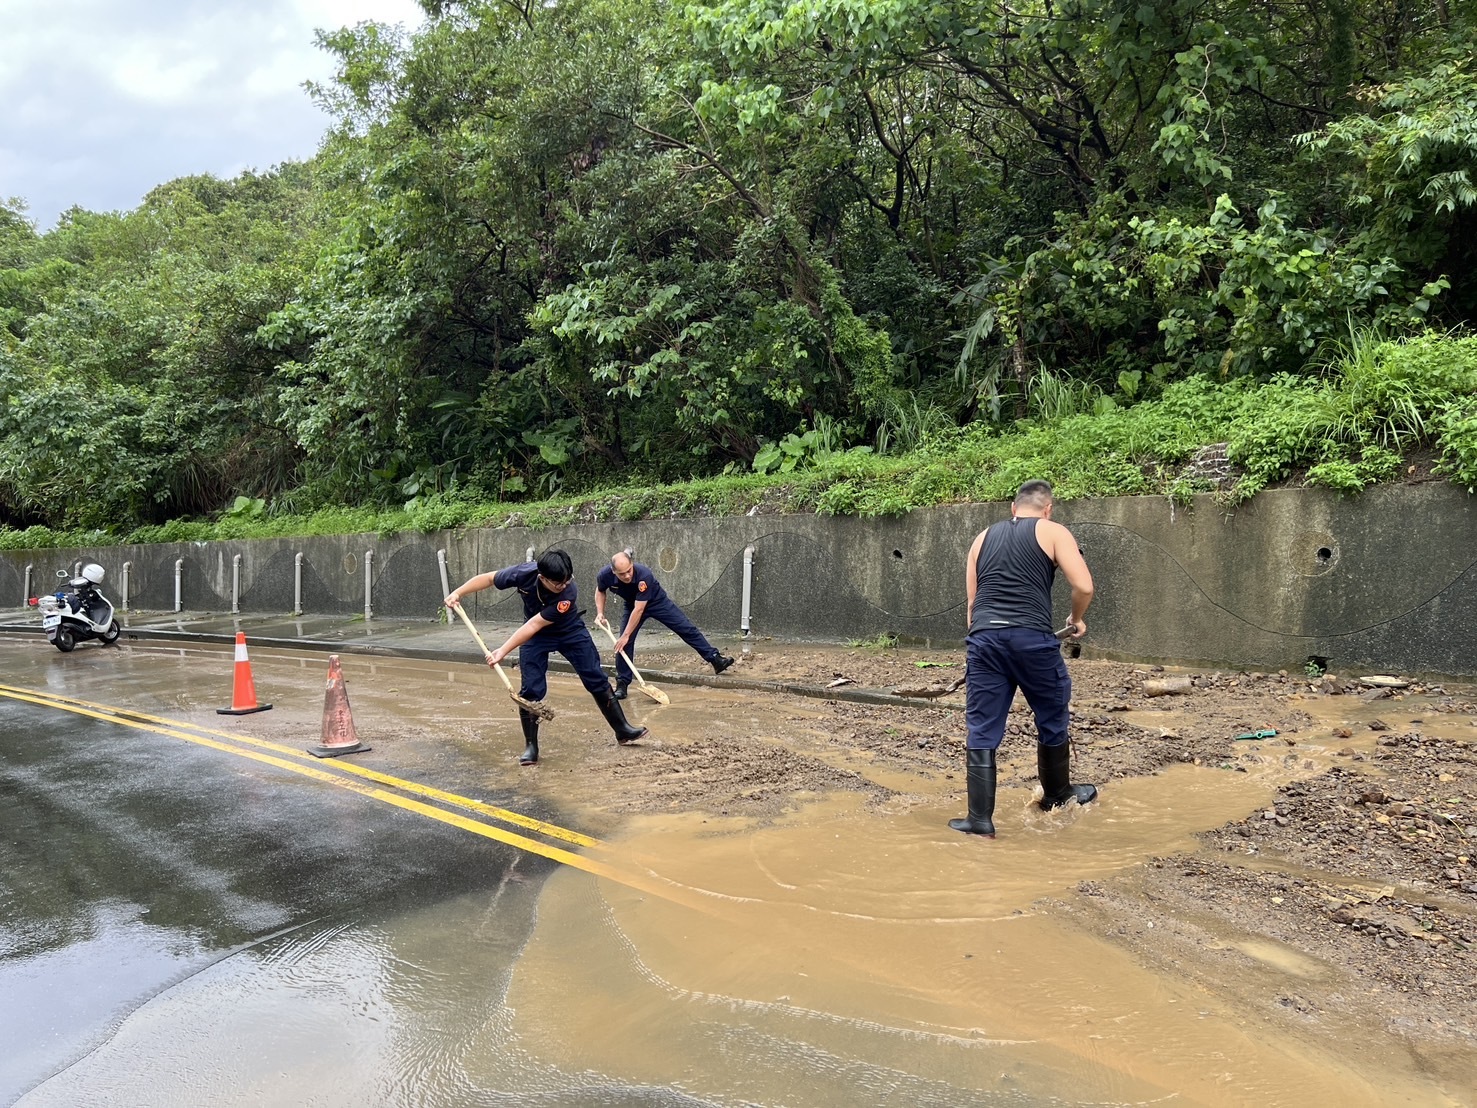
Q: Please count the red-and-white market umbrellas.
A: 0